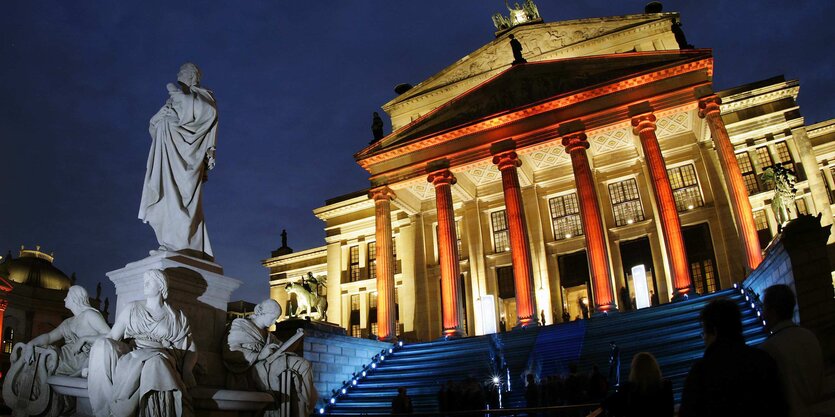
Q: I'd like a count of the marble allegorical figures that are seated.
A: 3